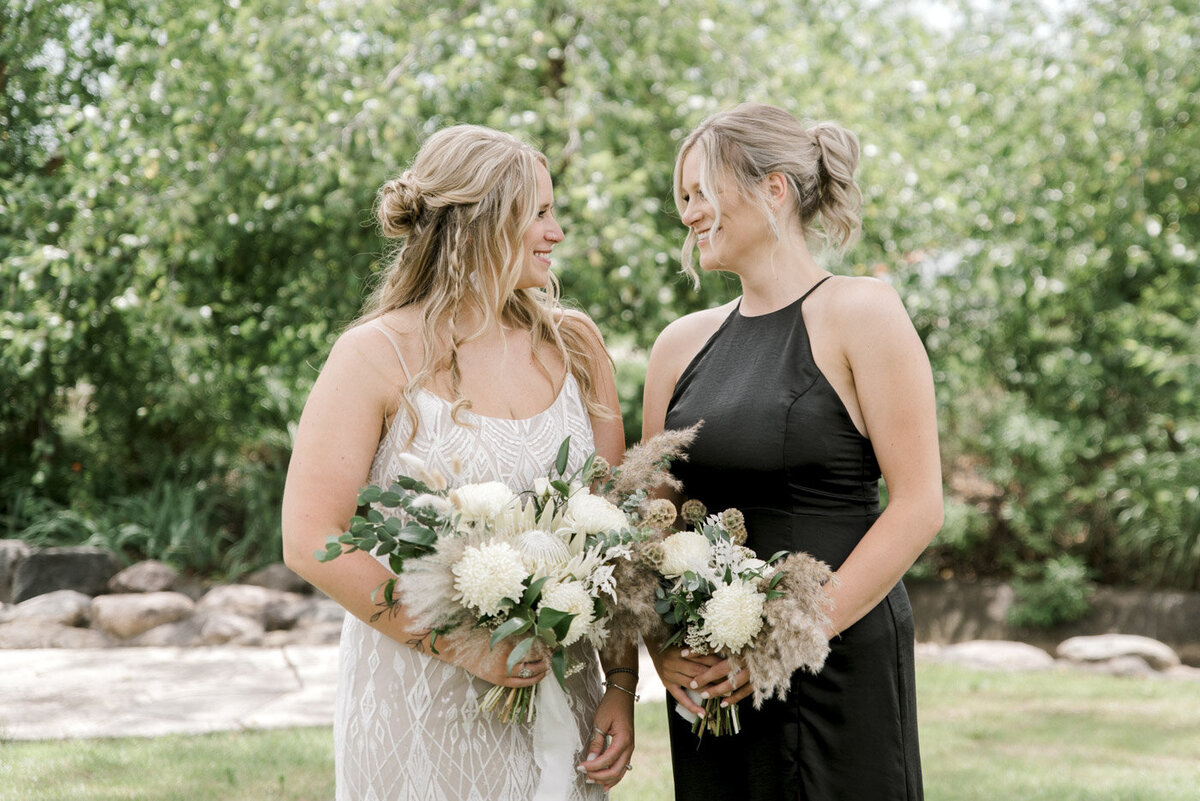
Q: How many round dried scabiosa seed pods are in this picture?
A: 6